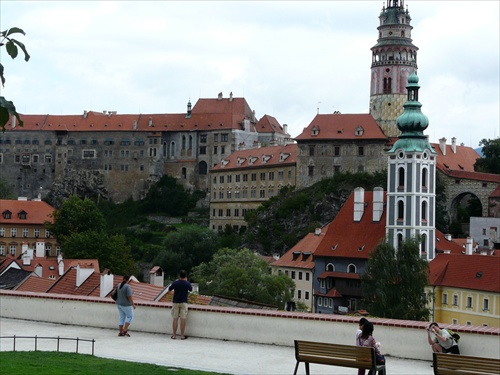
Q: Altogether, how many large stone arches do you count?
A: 1